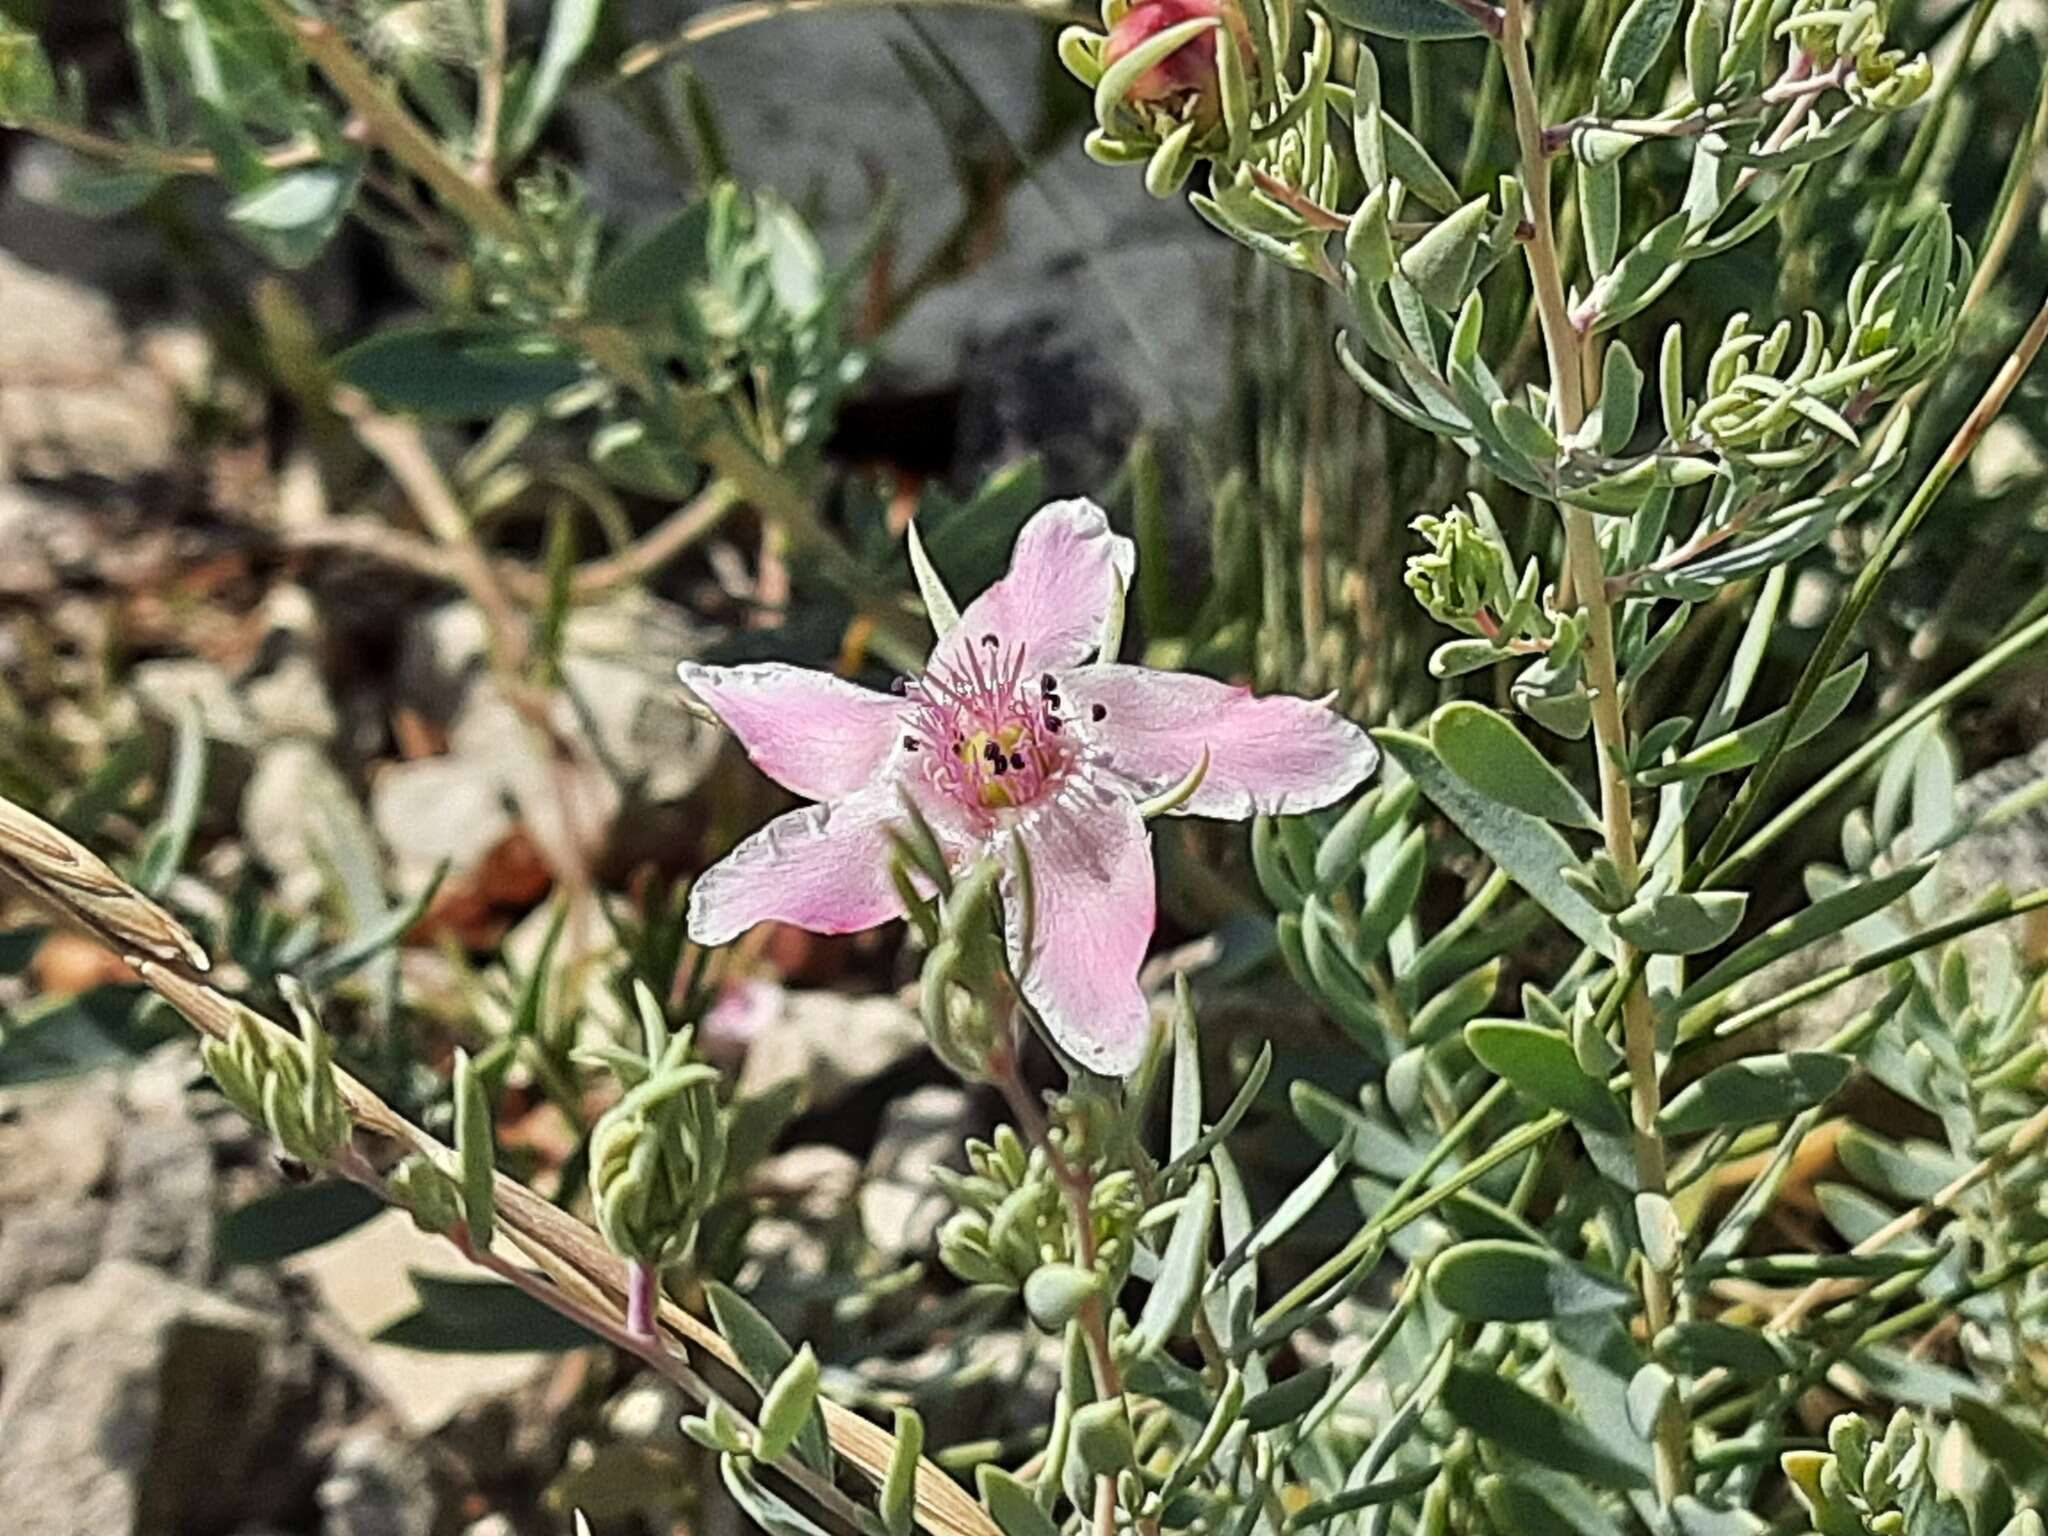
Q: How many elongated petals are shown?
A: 5